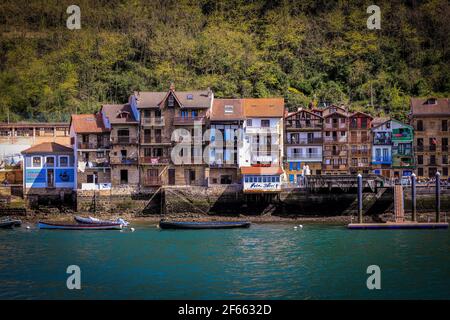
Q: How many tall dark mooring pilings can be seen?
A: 3